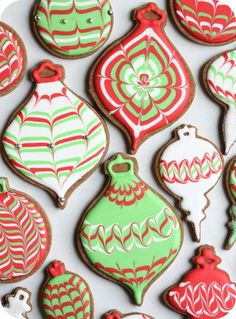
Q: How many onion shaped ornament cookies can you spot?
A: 3